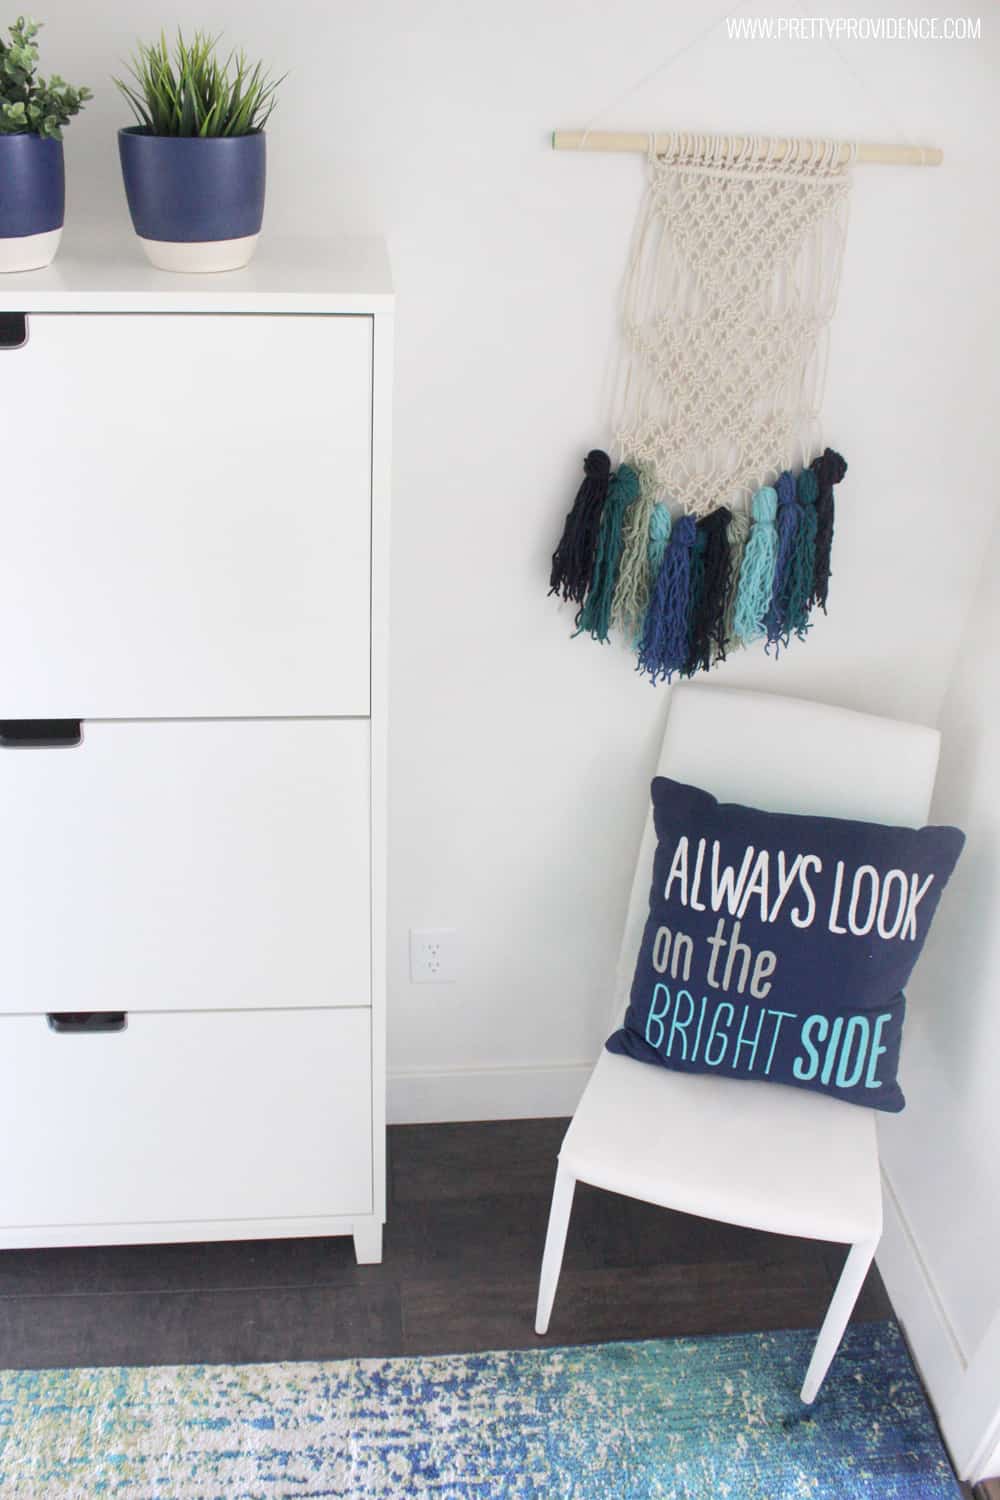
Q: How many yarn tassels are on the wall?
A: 12